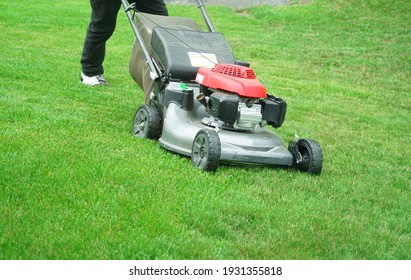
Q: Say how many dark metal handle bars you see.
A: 2